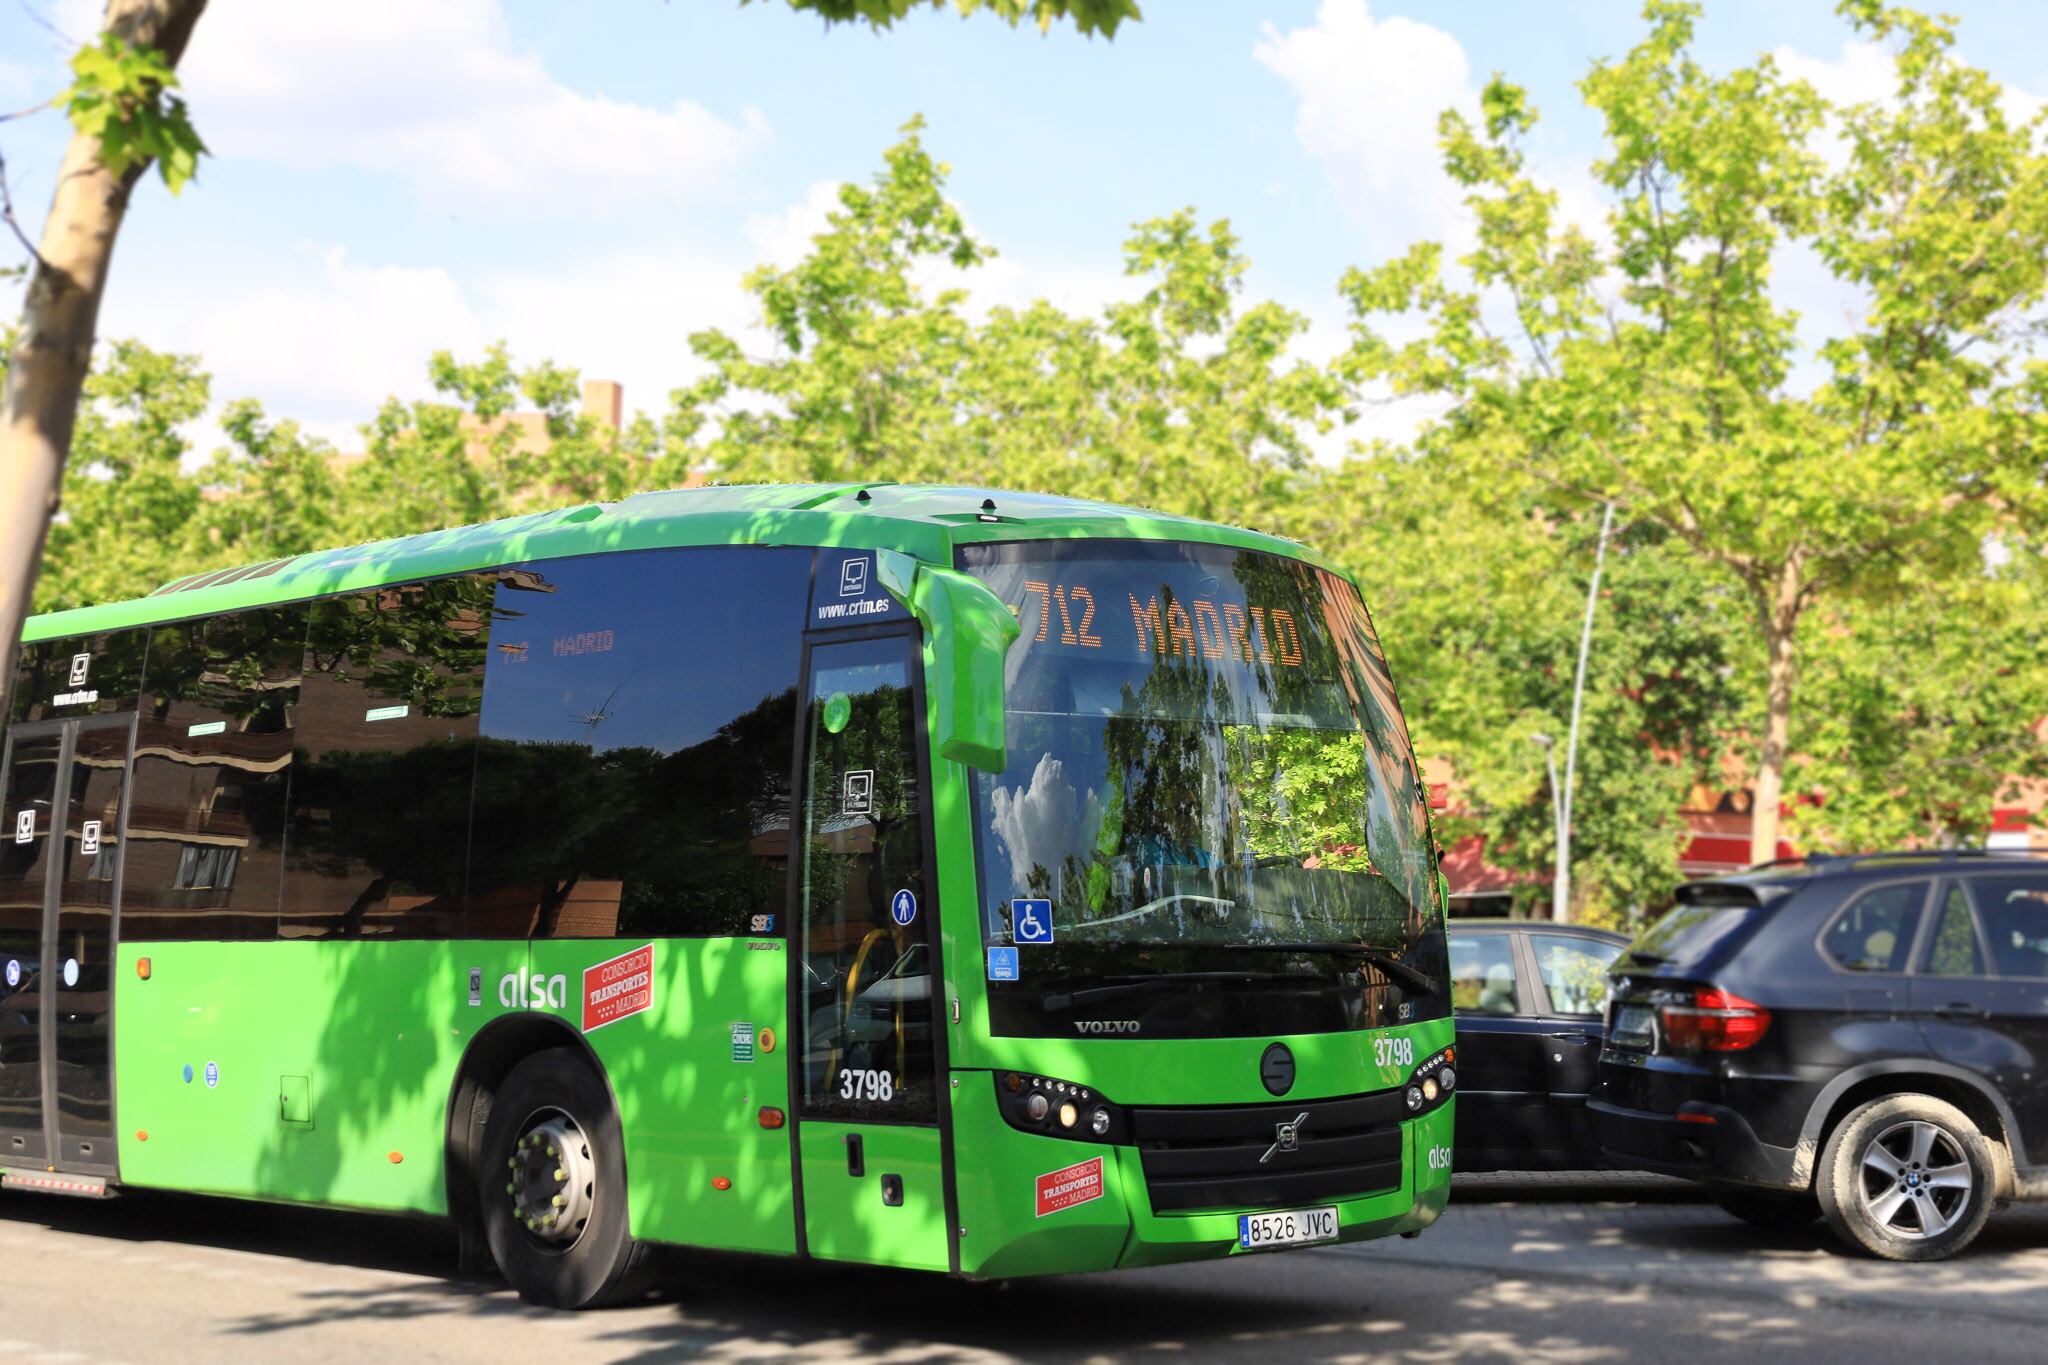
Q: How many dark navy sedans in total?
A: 1